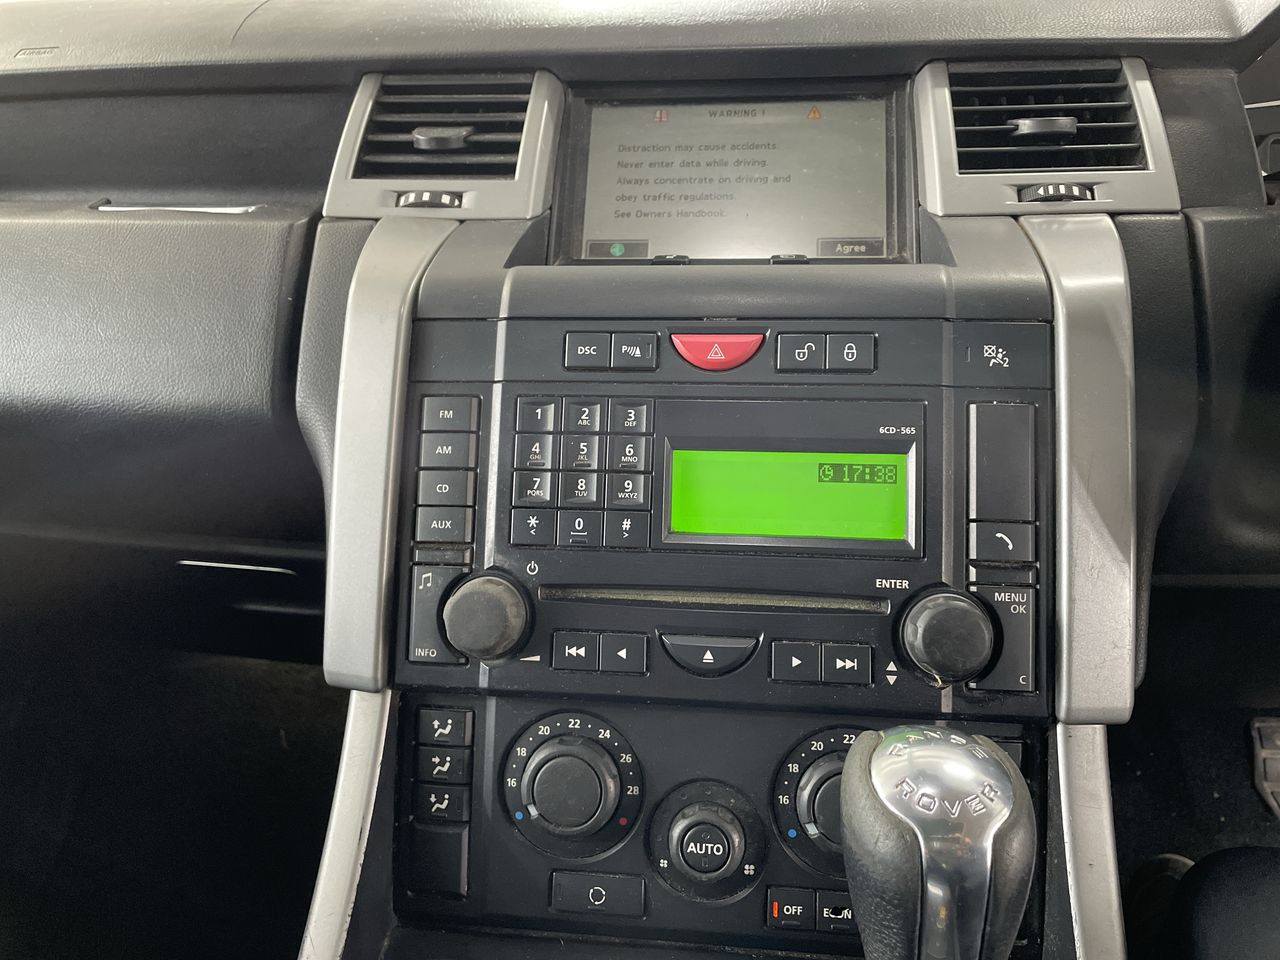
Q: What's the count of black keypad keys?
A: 12